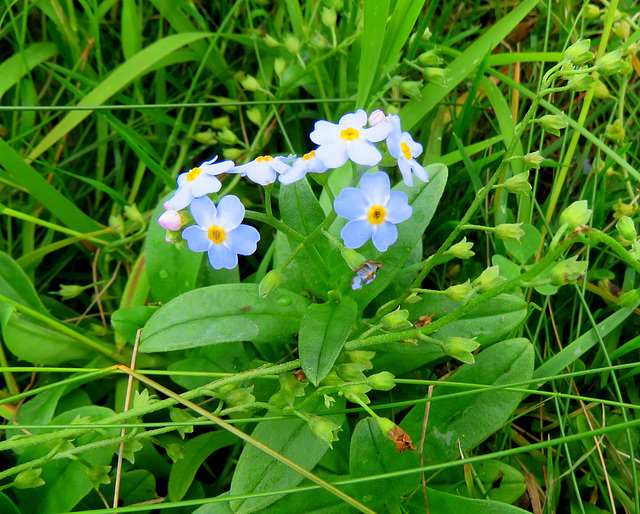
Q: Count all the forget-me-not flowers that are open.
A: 7